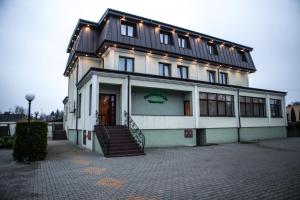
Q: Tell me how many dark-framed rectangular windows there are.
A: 13